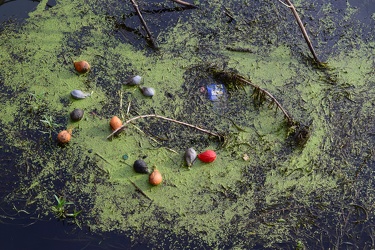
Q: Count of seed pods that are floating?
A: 11